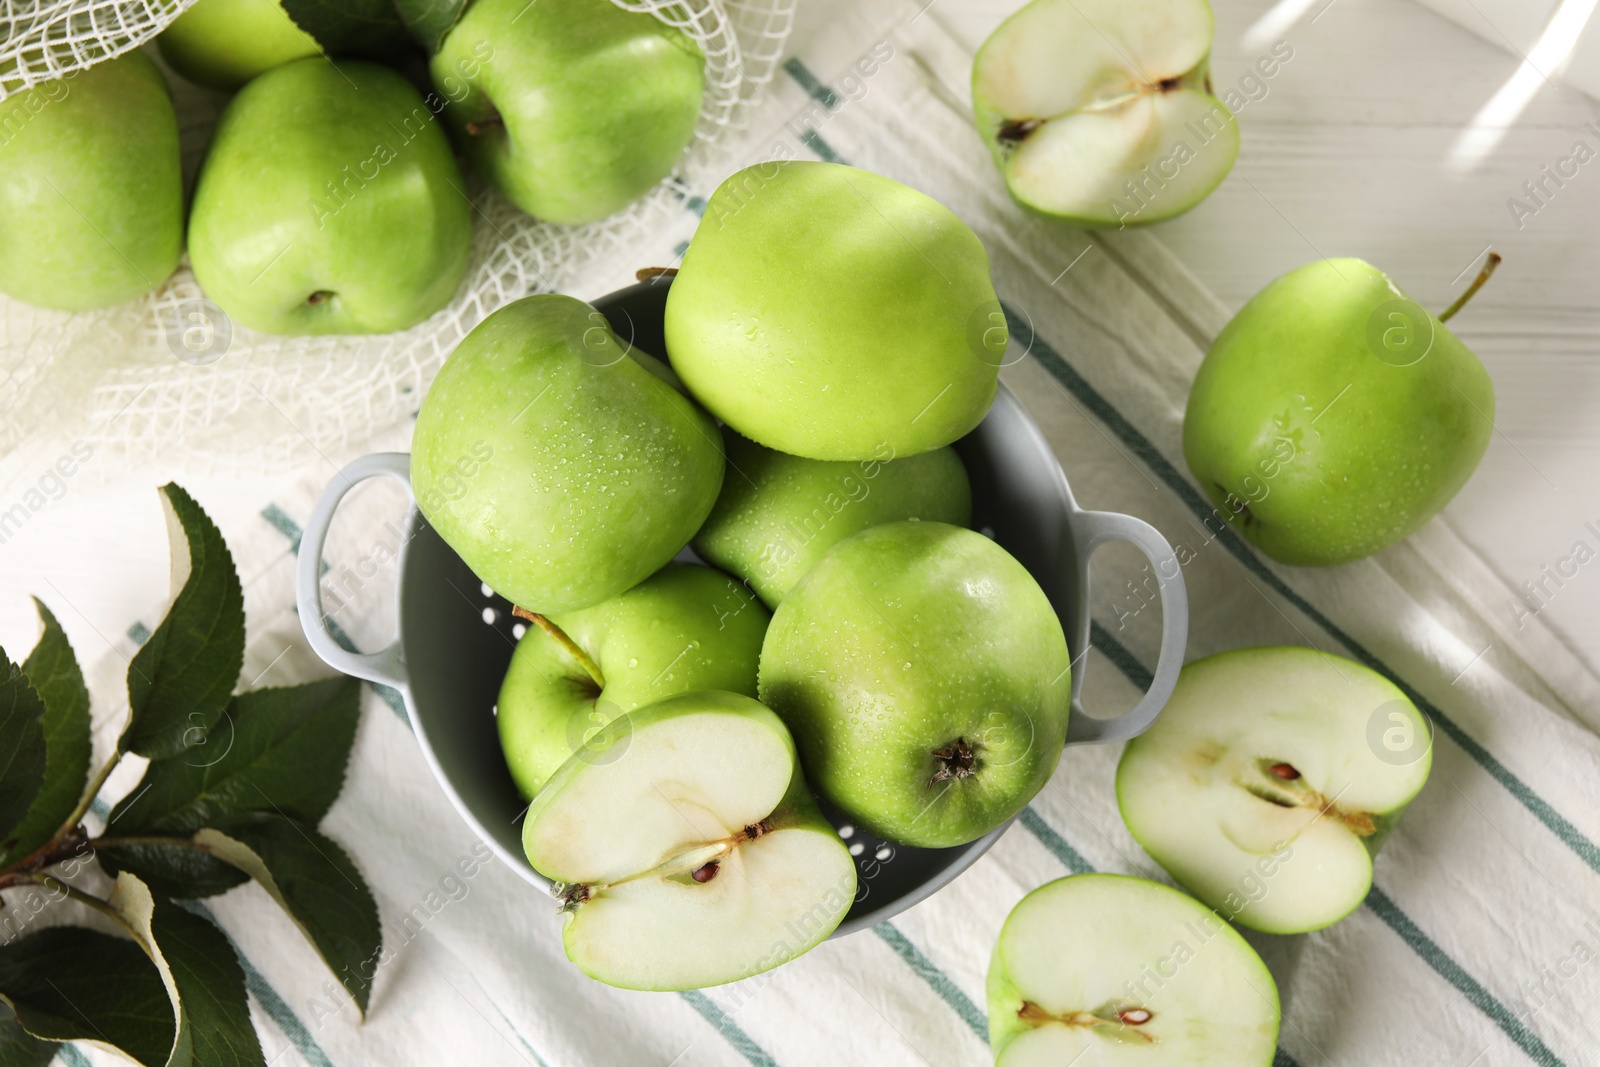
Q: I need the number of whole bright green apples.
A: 10